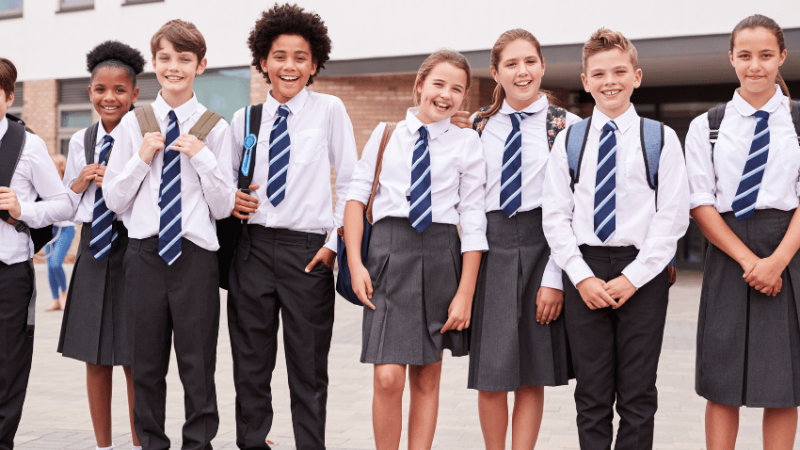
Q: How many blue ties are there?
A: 7